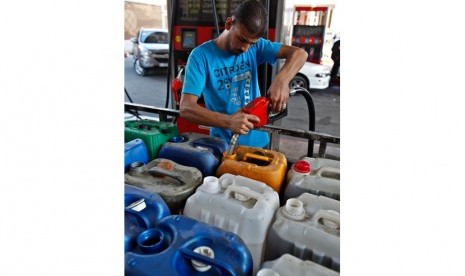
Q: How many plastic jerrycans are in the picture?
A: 11